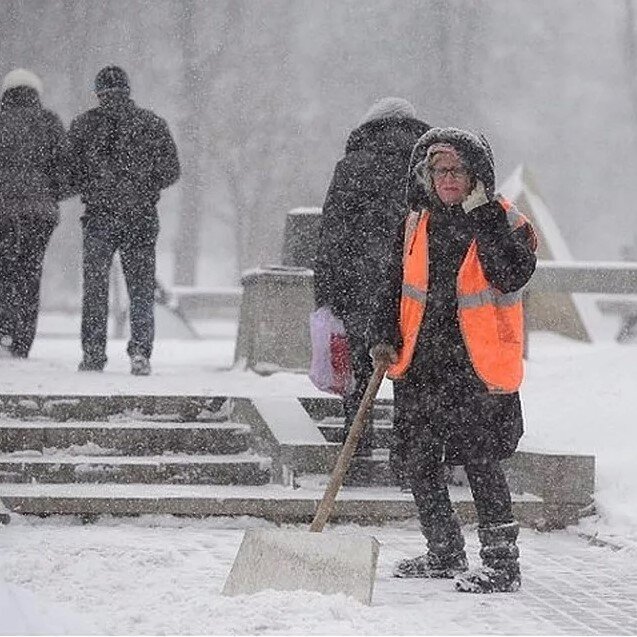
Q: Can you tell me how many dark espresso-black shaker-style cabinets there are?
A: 0